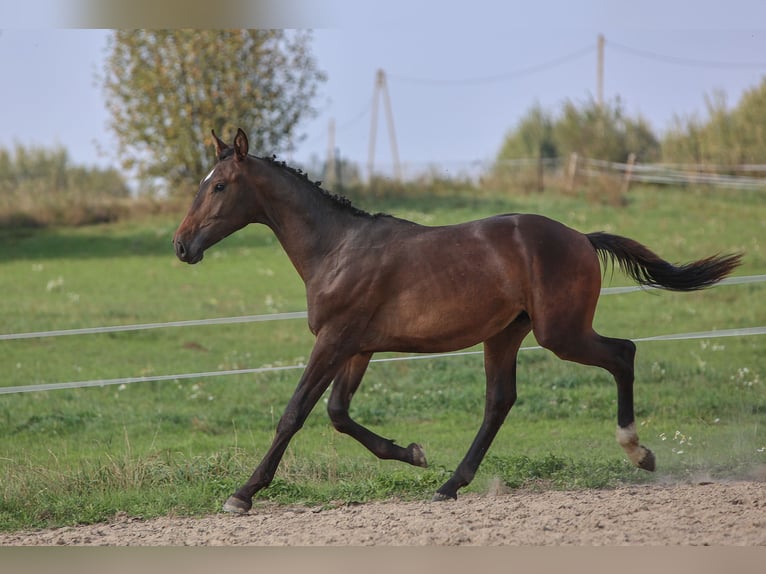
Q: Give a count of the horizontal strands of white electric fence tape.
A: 2